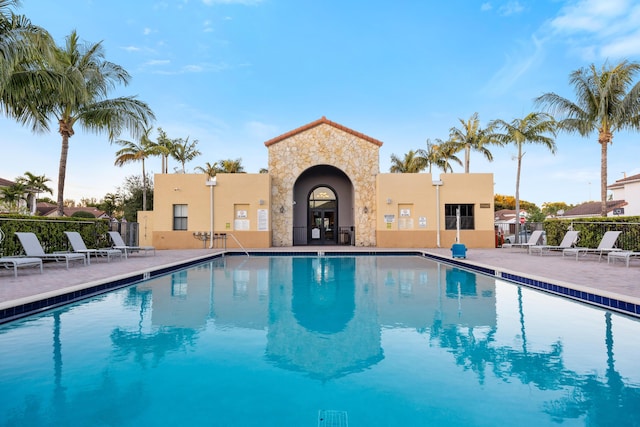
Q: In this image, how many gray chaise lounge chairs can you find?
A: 8